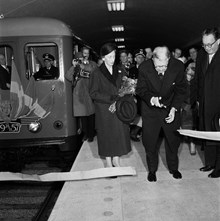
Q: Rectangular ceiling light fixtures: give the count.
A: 4